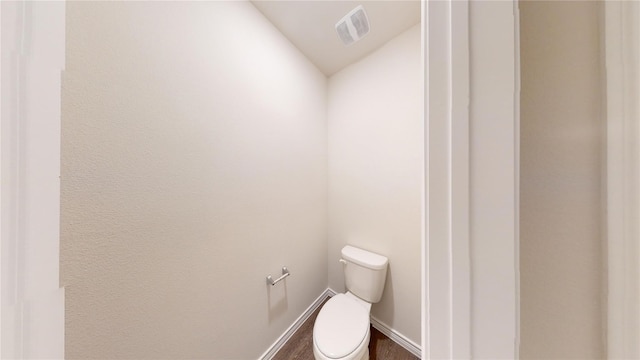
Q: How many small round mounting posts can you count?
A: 2